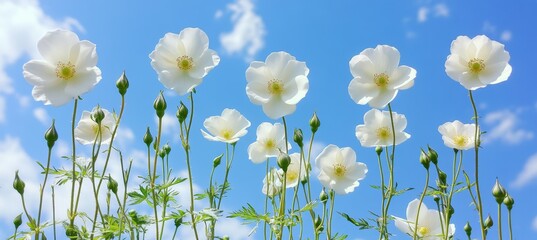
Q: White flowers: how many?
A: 14